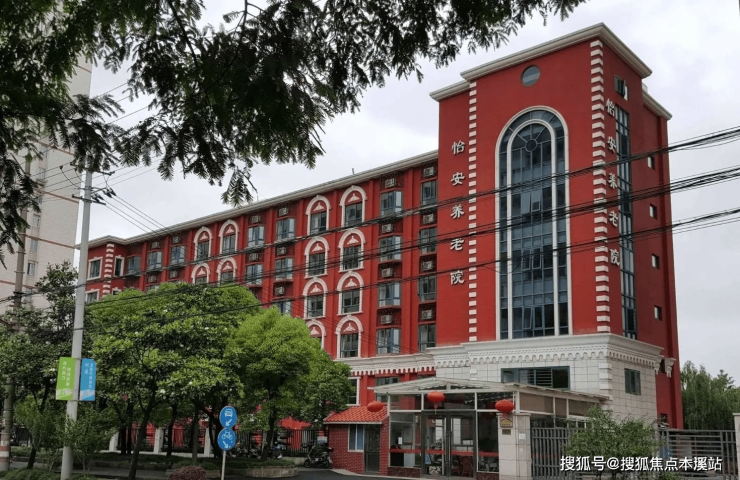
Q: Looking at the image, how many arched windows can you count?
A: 13